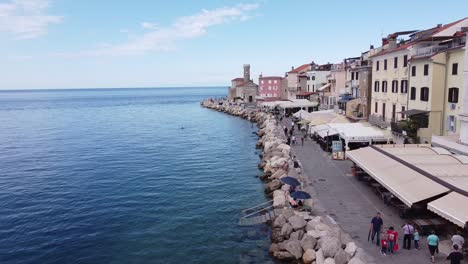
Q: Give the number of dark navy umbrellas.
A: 2